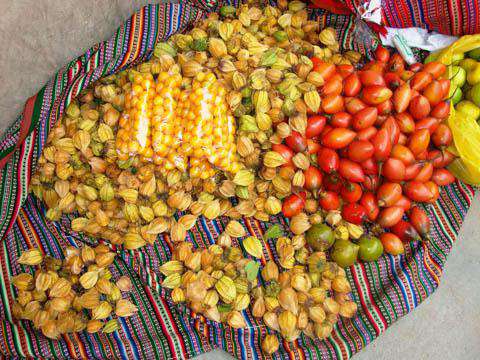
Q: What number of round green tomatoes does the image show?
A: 3